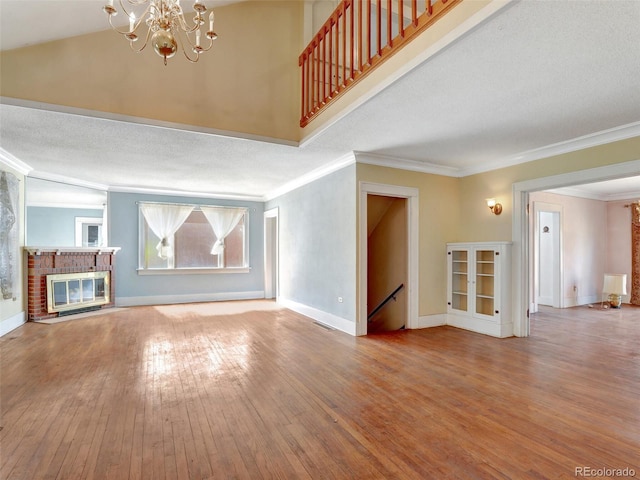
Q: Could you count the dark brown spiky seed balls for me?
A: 0